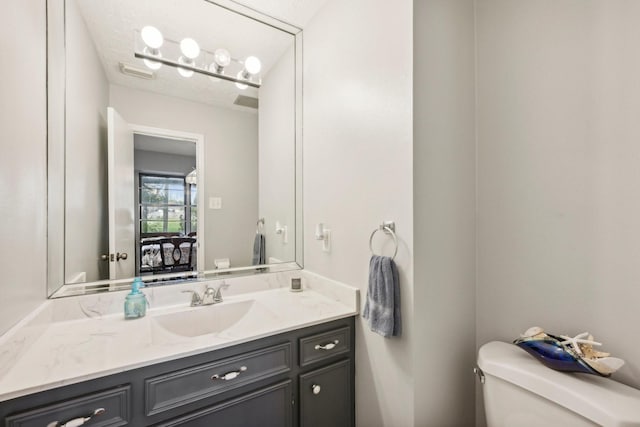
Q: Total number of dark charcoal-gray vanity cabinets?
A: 1